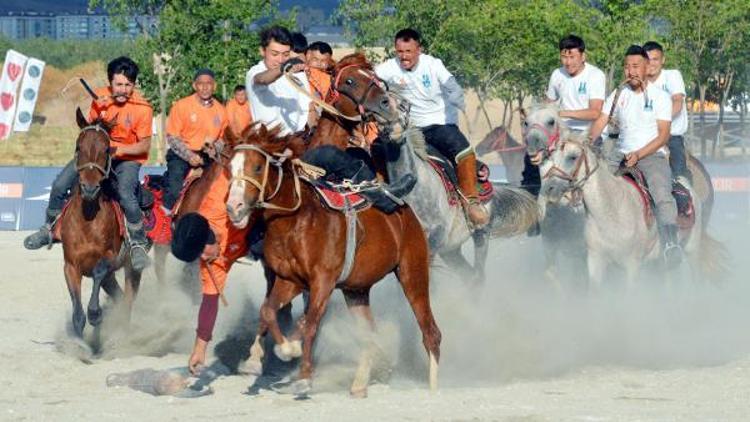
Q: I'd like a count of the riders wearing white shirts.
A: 5